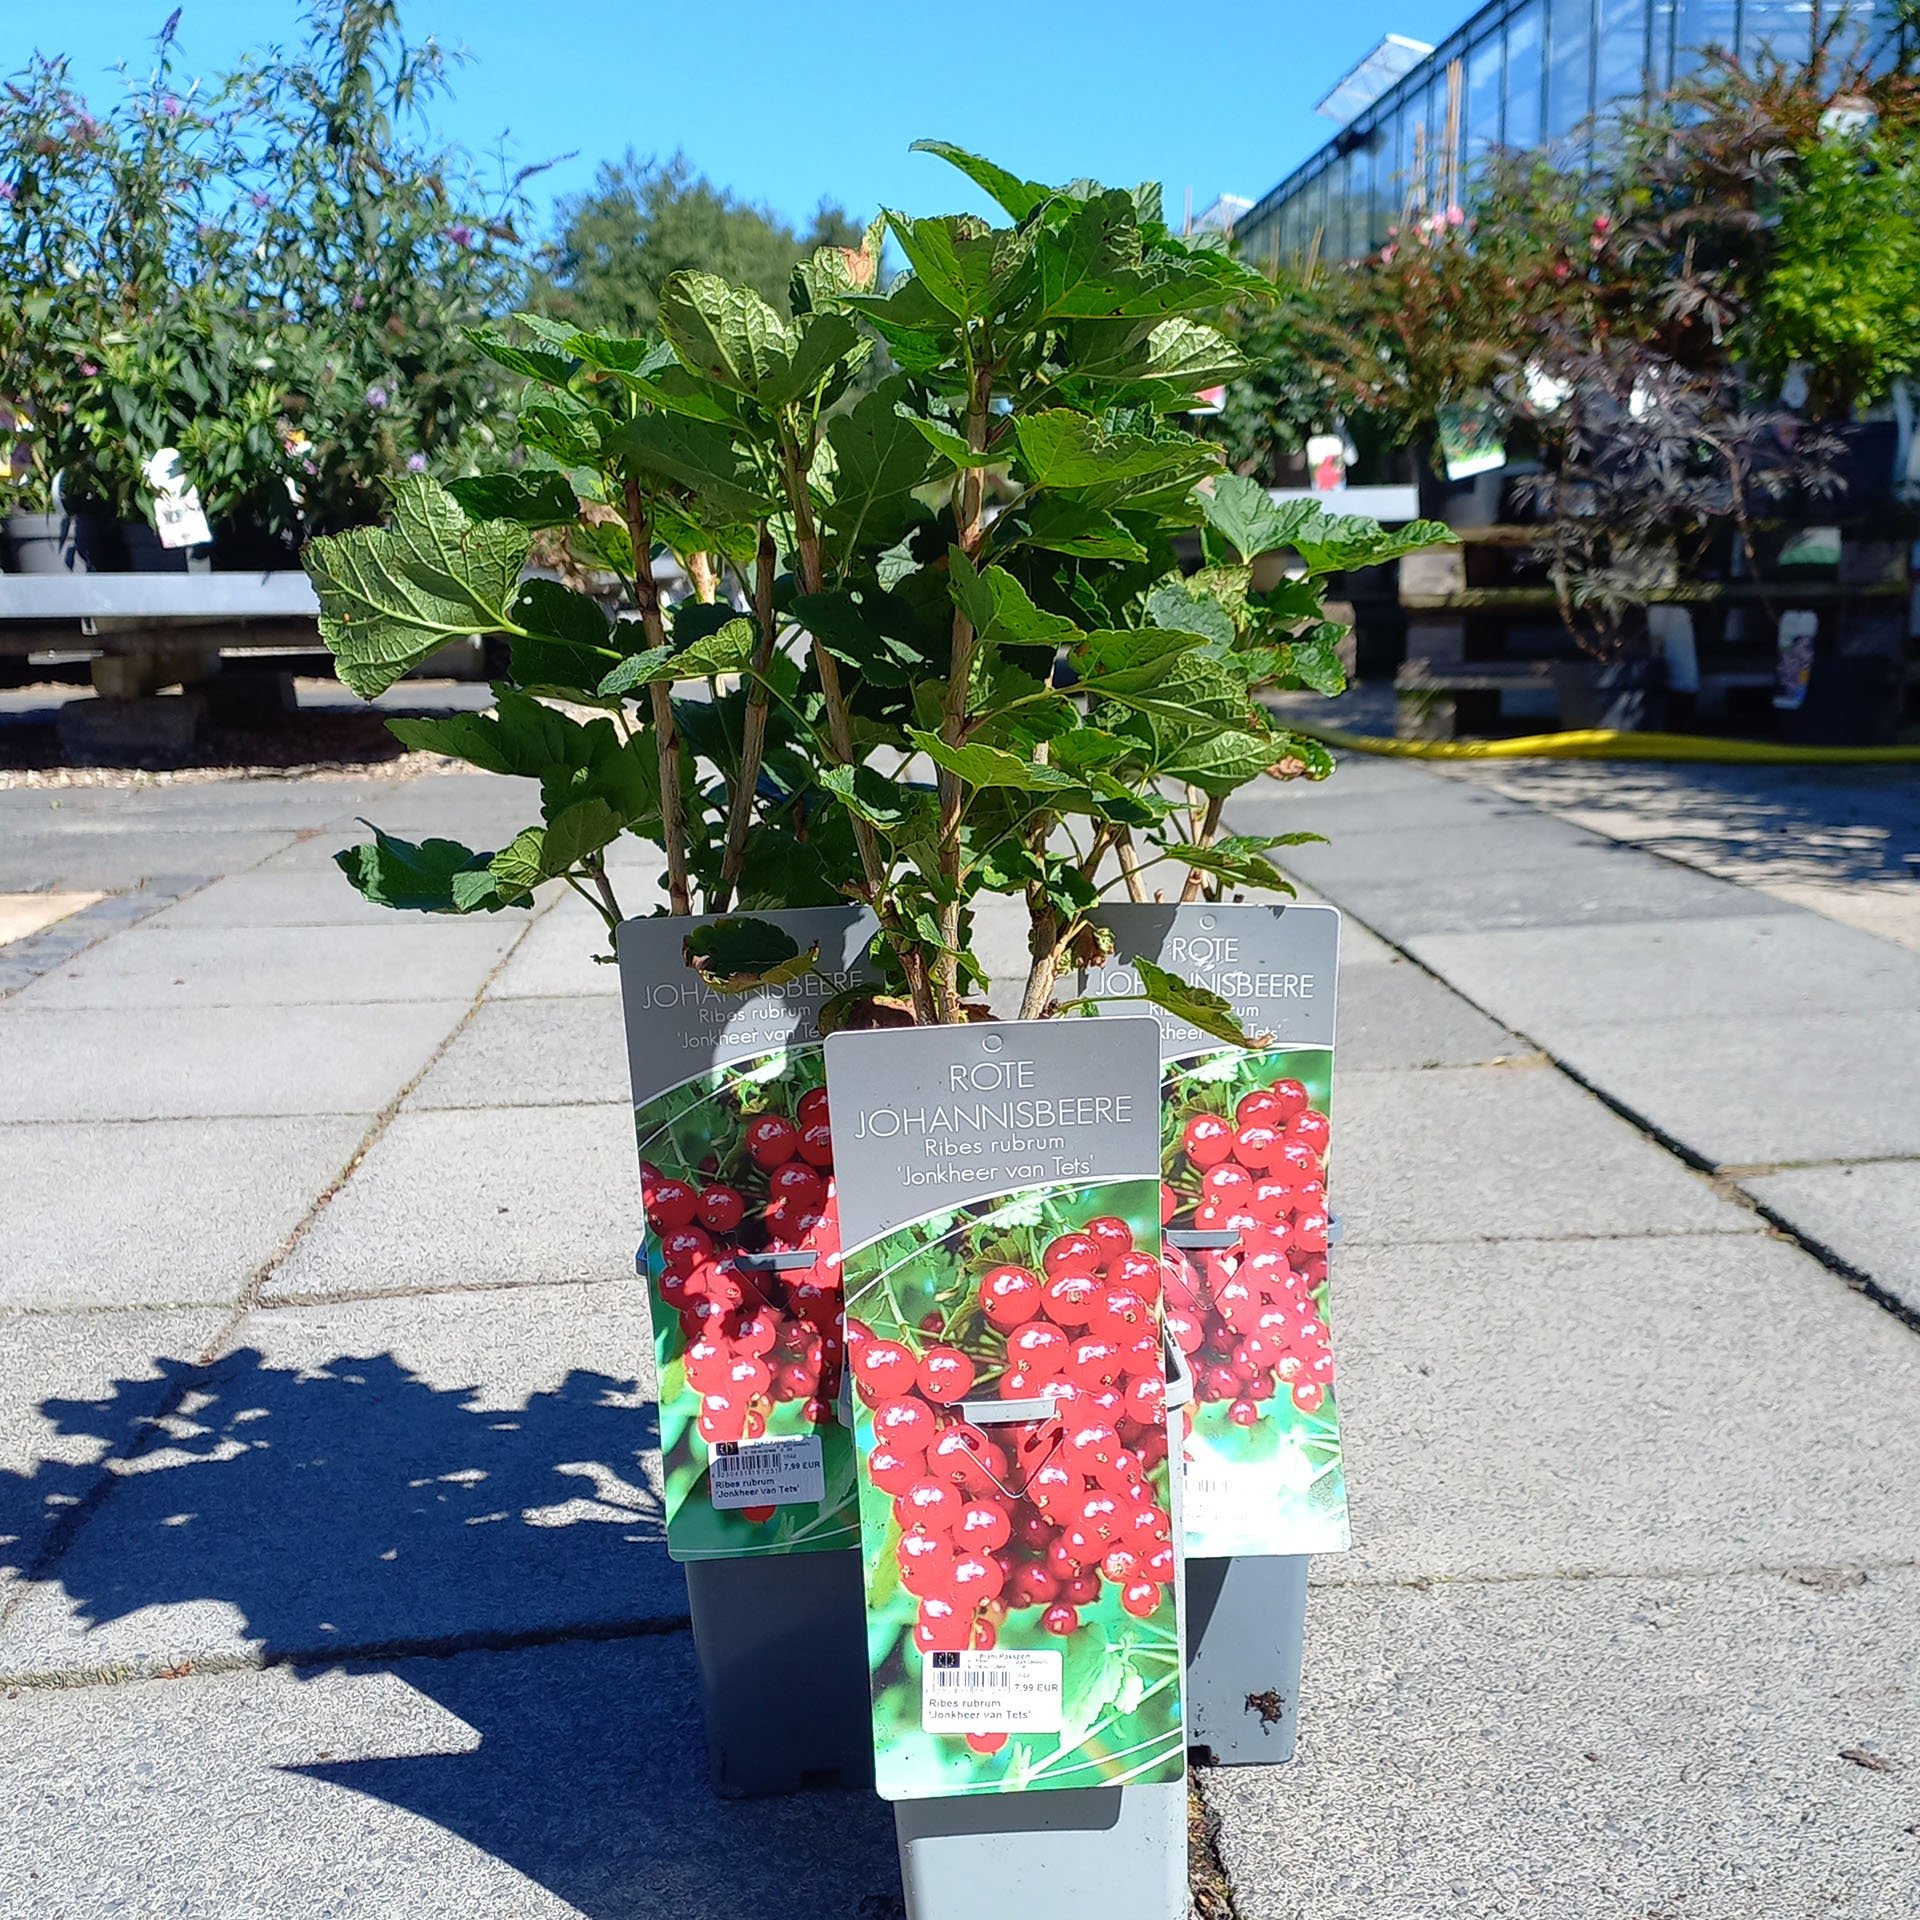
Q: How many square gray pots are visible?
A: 3